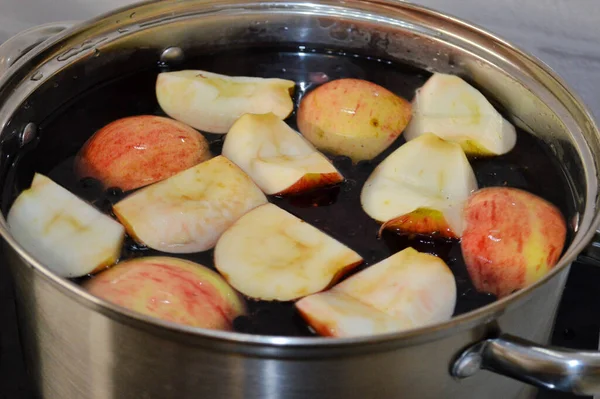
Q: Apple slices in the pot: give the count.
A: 12